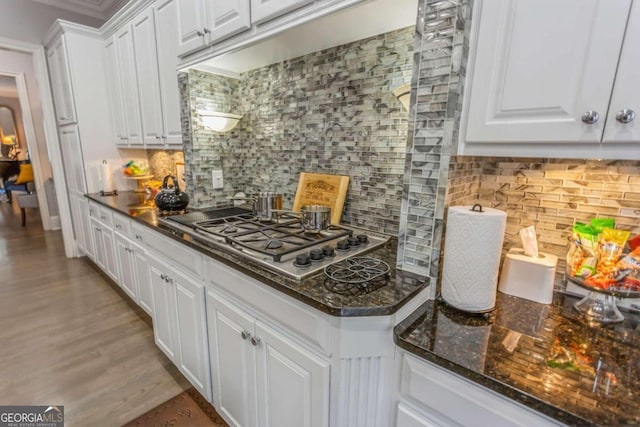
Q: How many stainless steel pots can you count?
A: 2